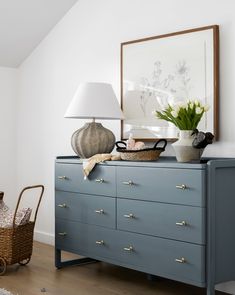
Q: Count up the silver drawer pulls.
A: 12